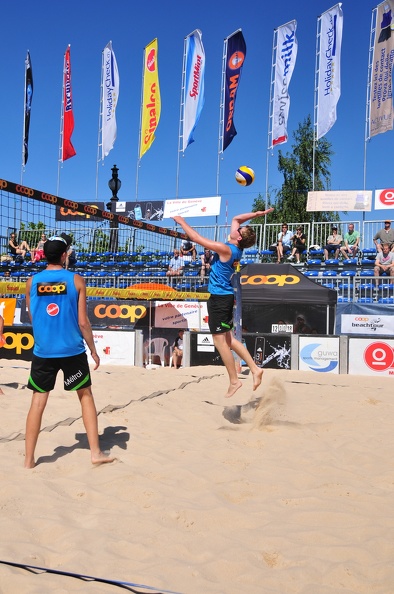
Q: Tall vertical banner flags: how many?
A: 9